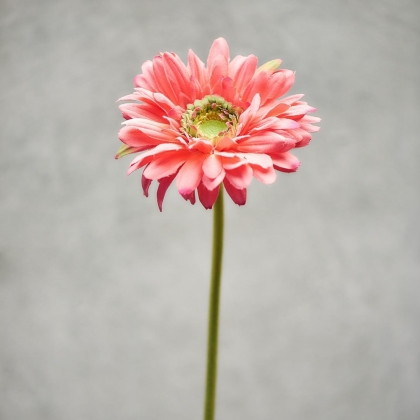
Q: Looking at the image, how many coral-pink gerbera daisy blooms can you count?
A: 1